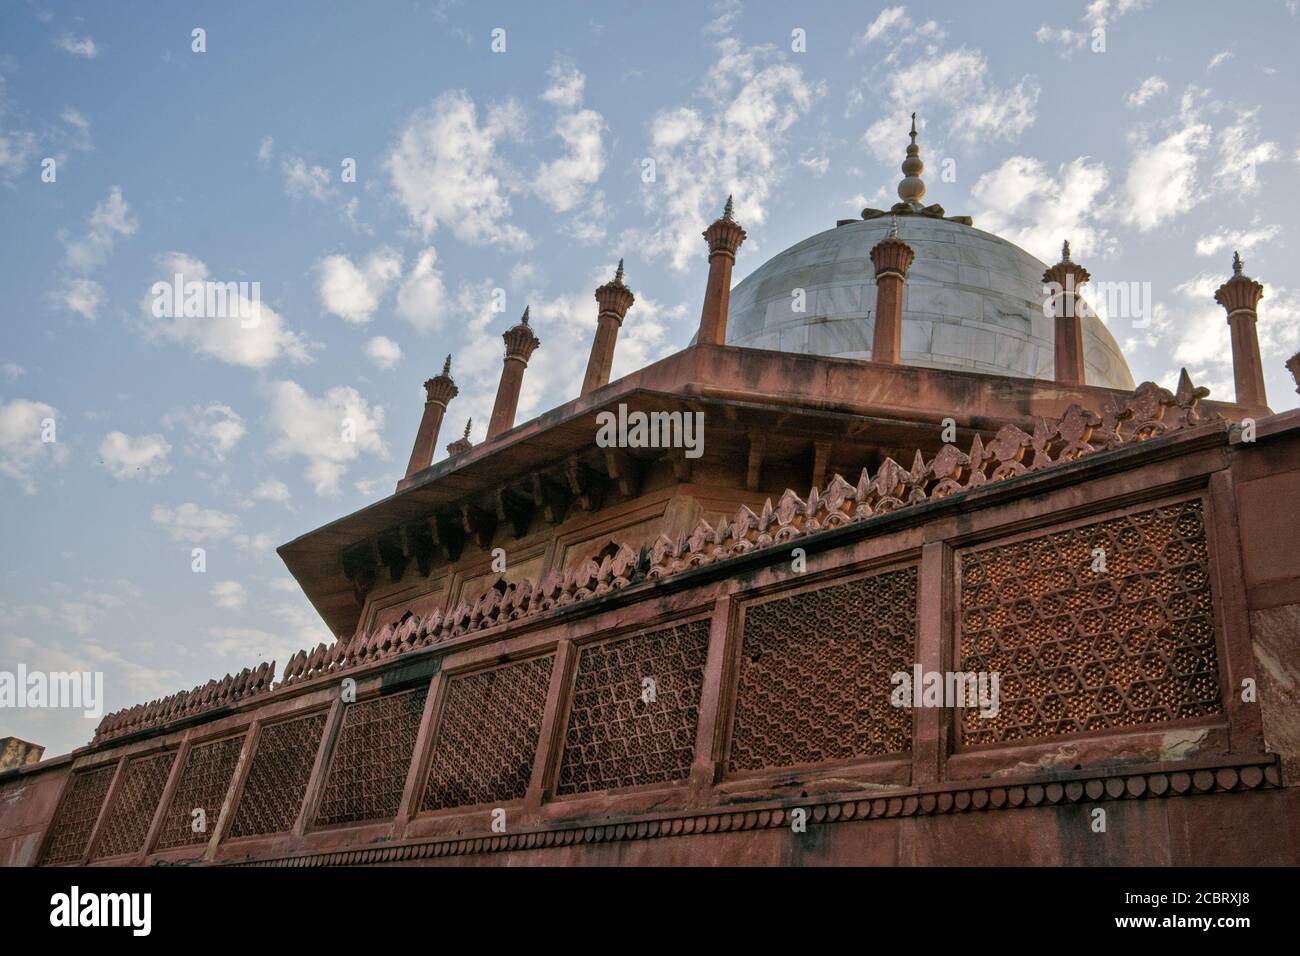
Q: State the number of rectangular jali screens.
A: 9